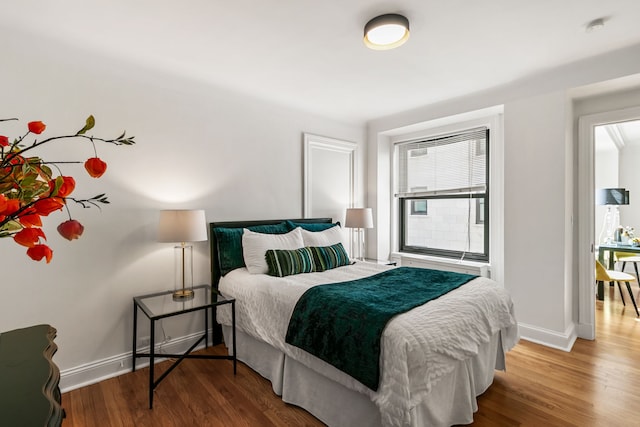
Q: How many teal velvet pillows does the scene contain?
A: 2